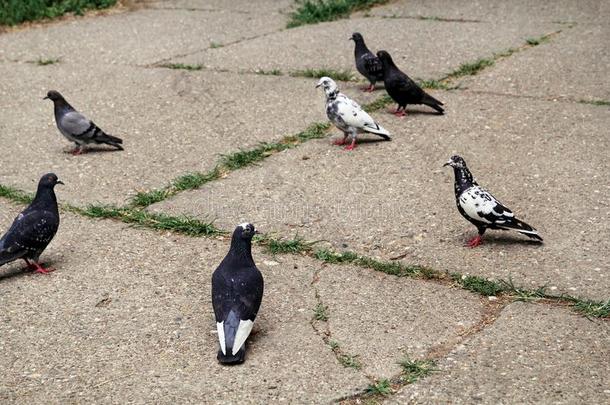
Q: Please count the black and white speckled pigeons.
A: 2